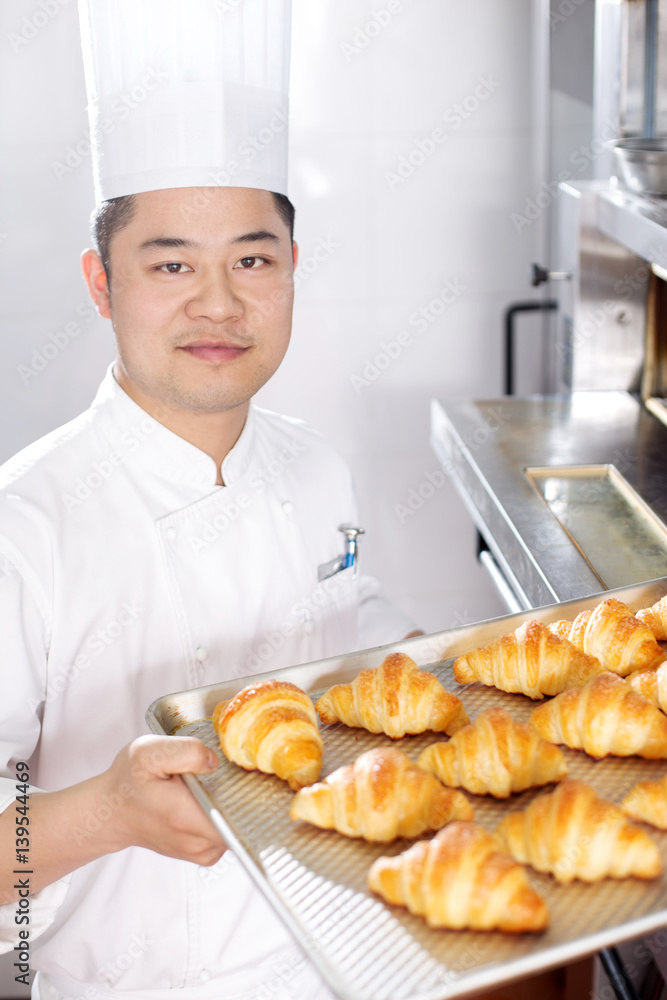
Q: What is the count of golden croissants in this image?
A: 12